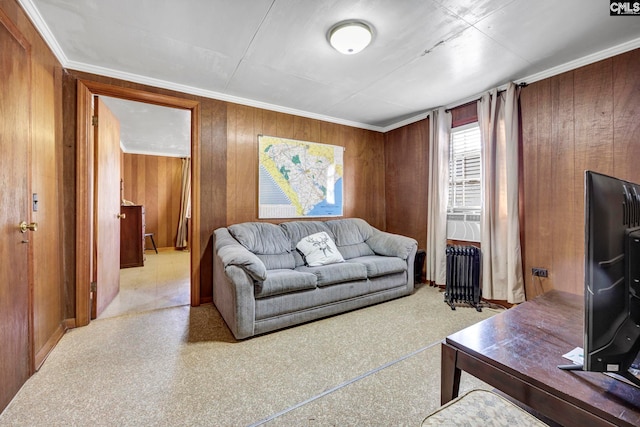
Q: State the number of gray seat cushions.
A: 3